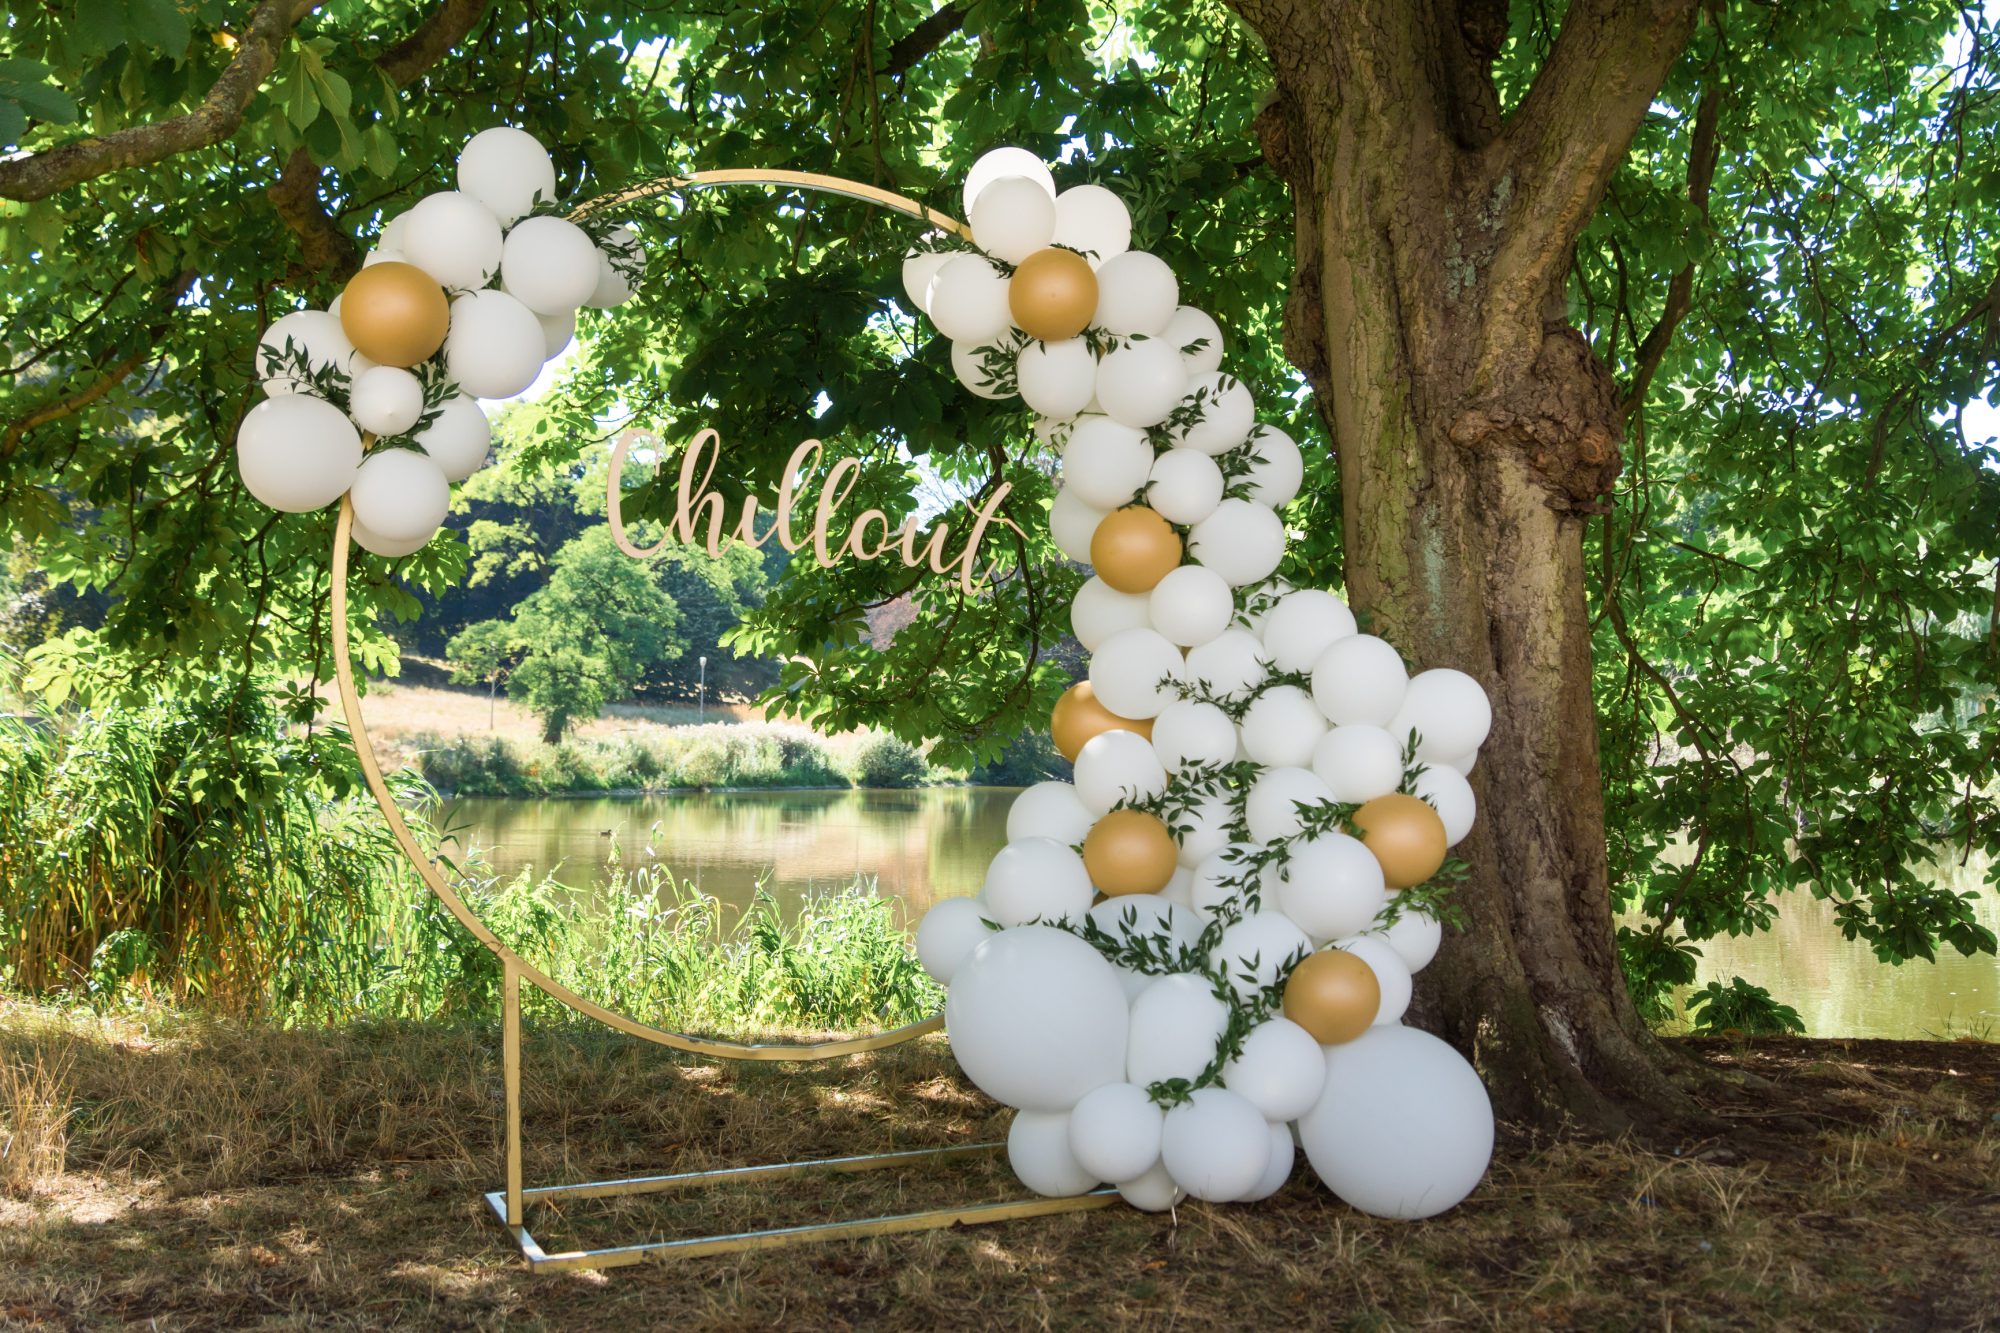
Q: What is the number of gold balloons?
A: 7